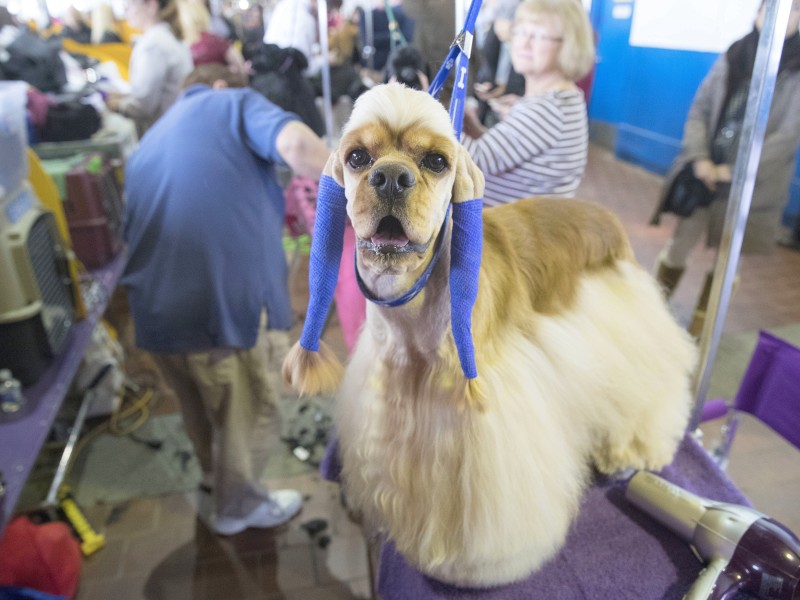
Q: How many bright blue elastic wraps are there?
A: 2